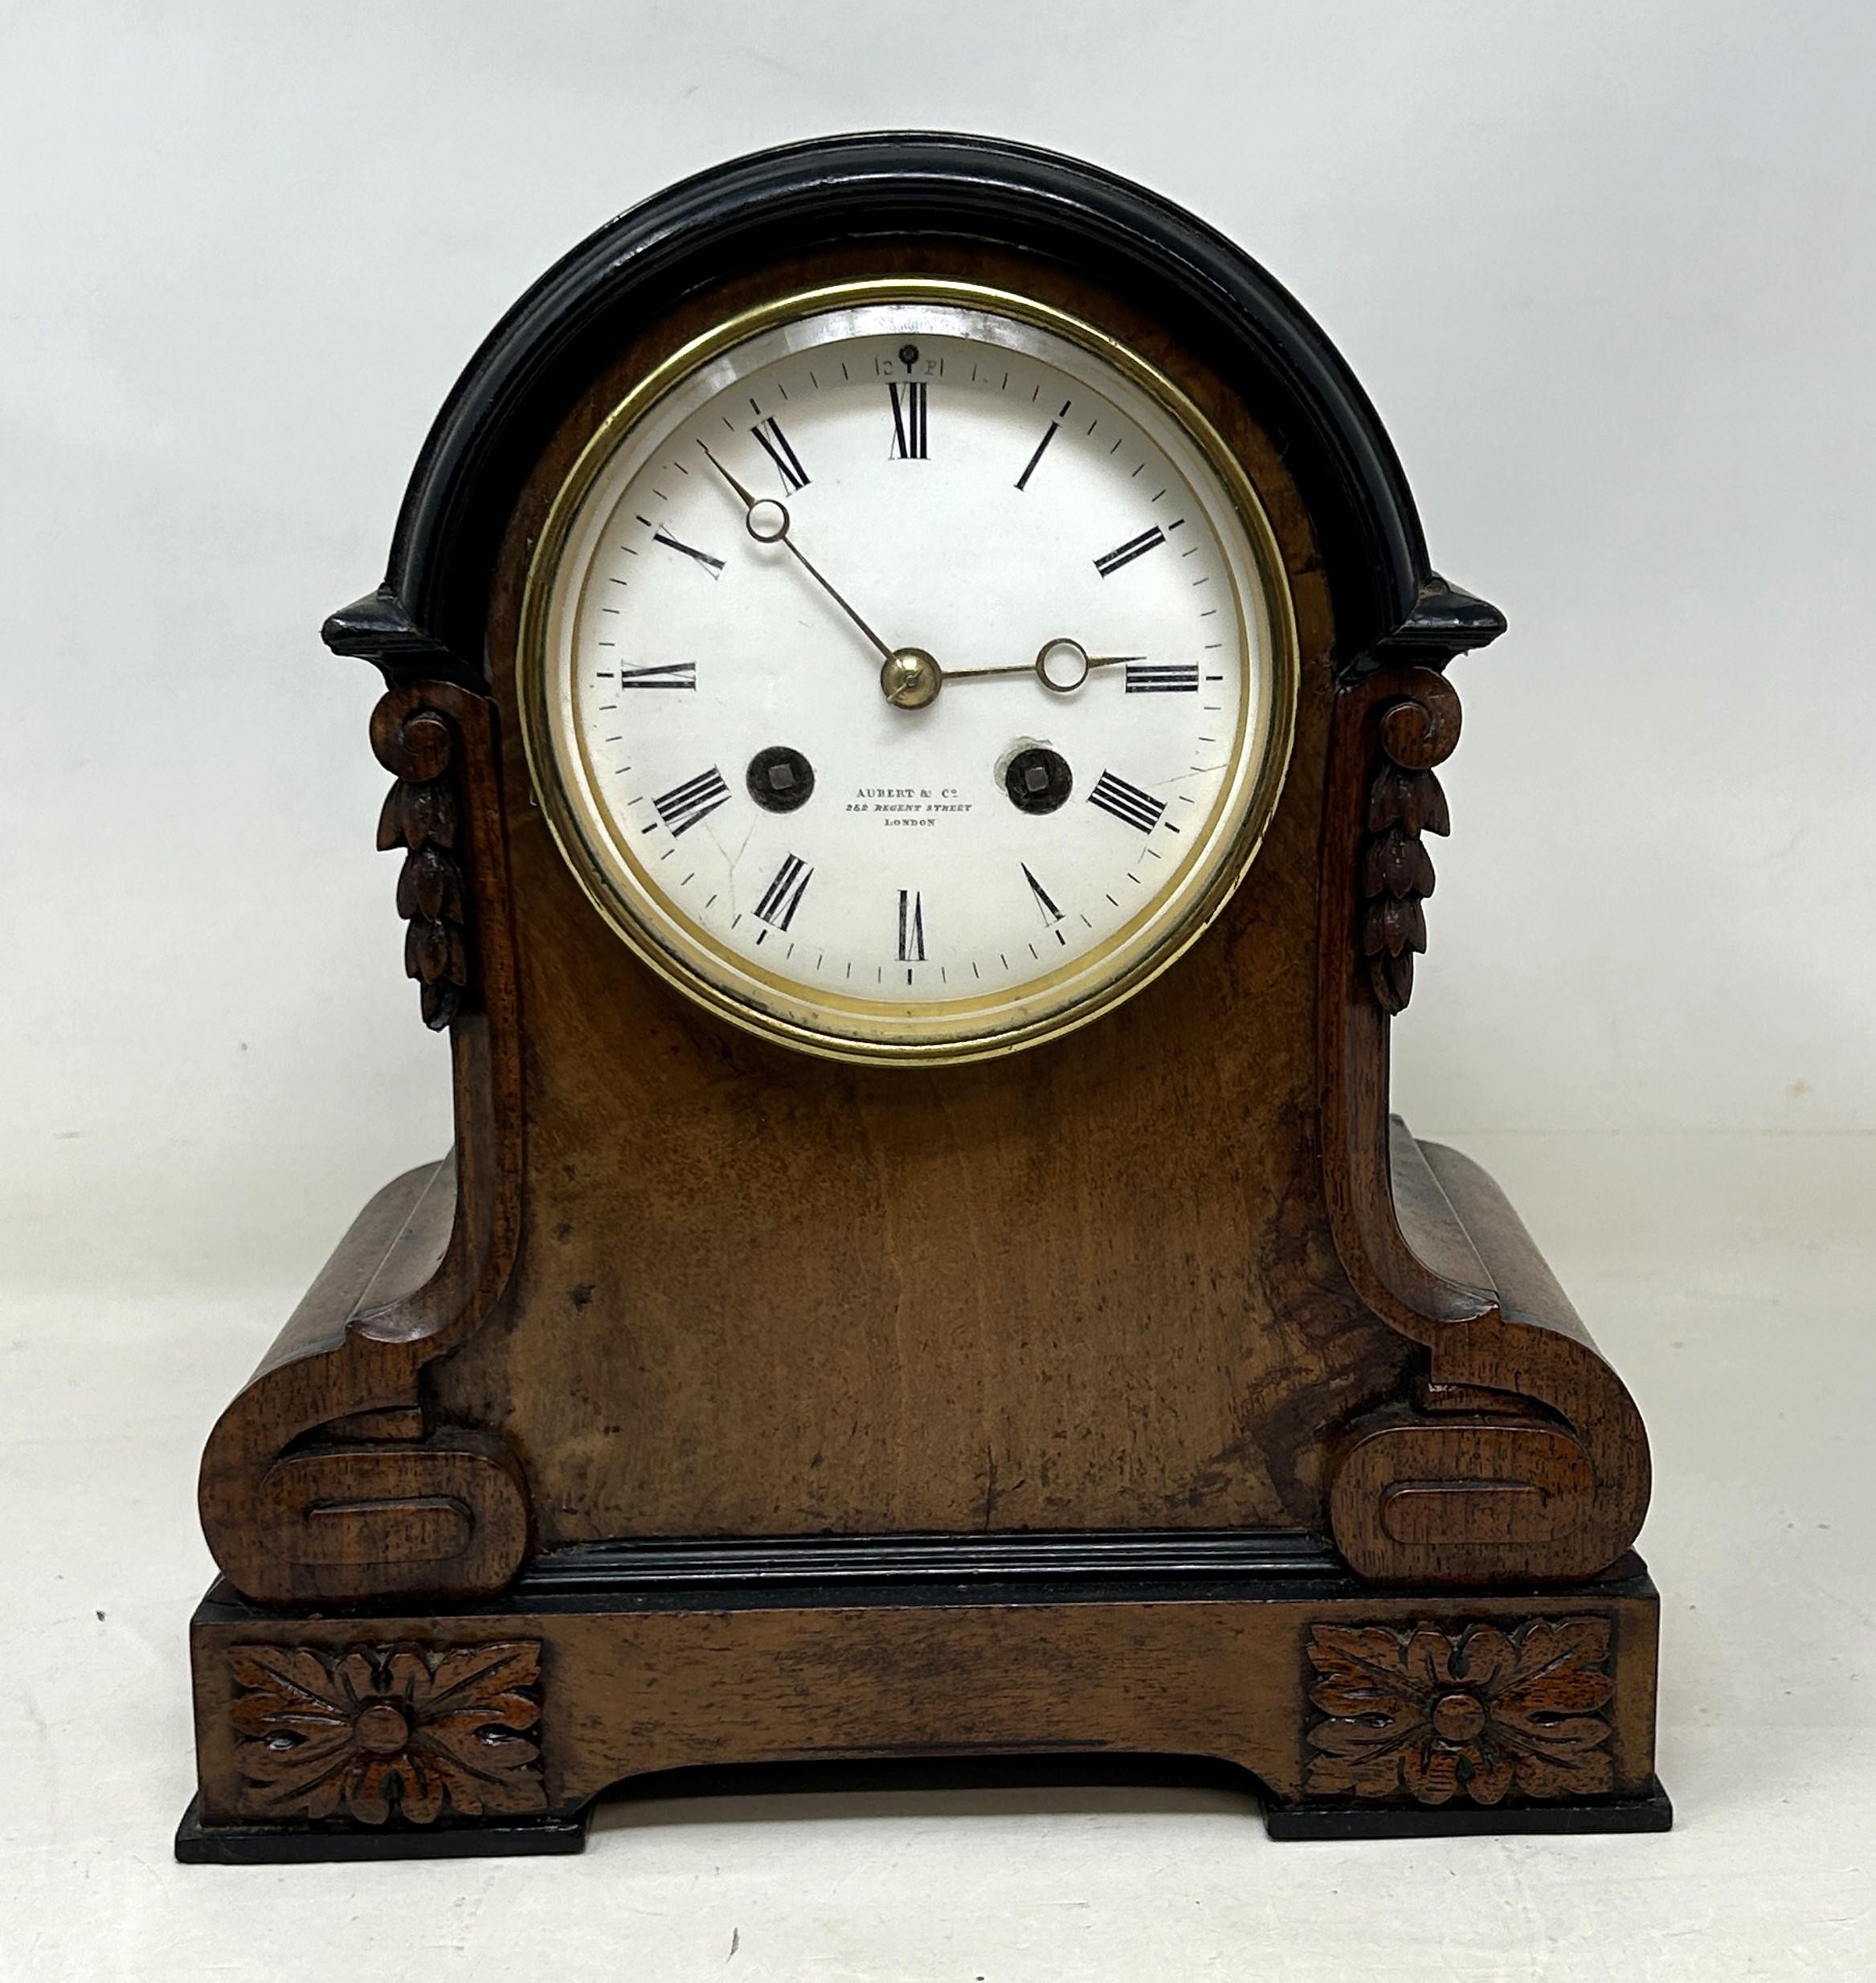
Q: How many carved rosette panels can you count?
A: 2